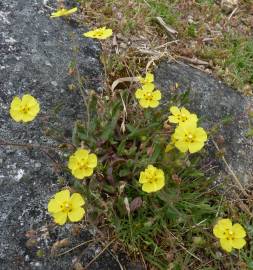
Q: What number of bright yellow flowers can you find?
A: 11